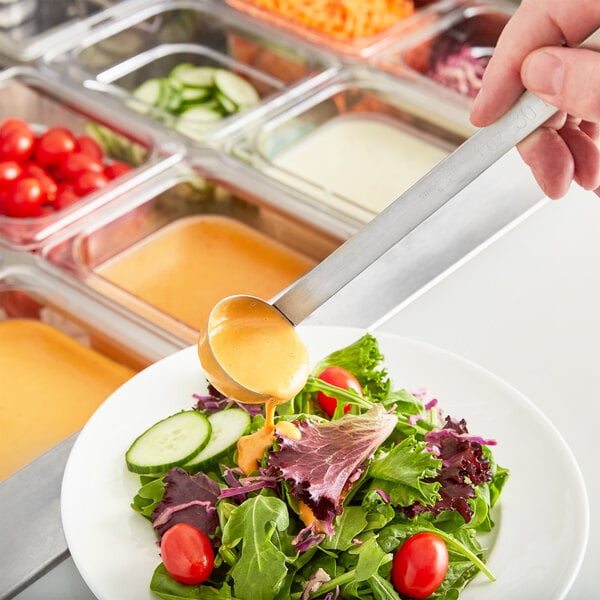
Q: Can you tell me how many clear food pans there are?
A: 8